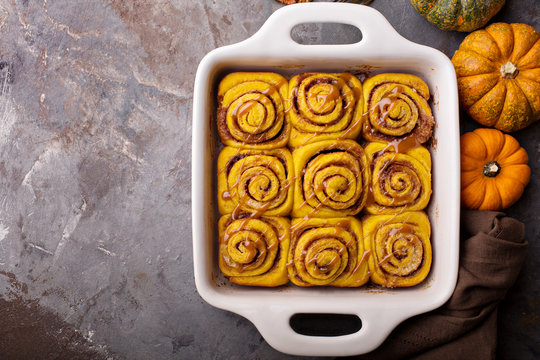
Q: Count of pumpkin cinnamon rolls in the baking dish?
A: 9